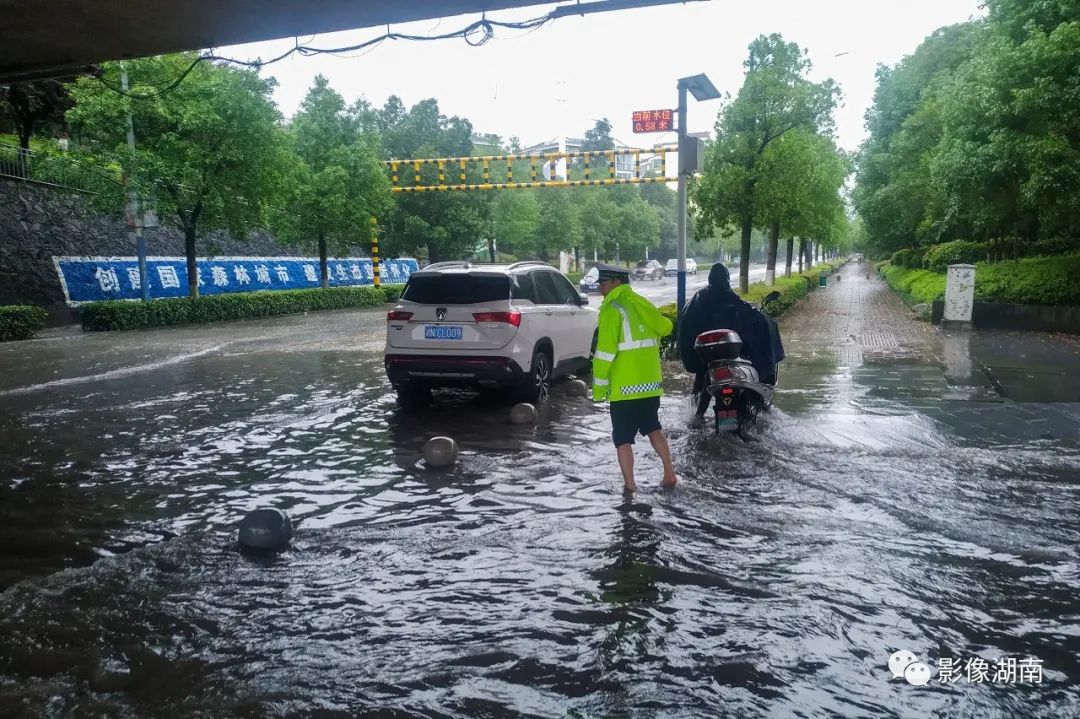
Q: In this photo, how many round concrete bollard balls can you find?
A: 4